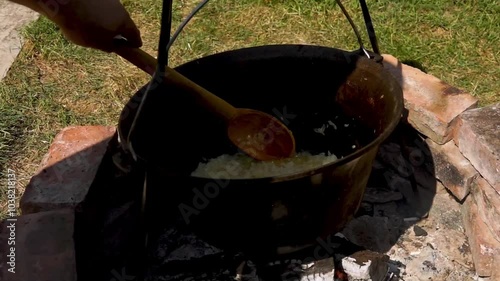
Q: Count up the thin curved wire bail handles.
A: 1